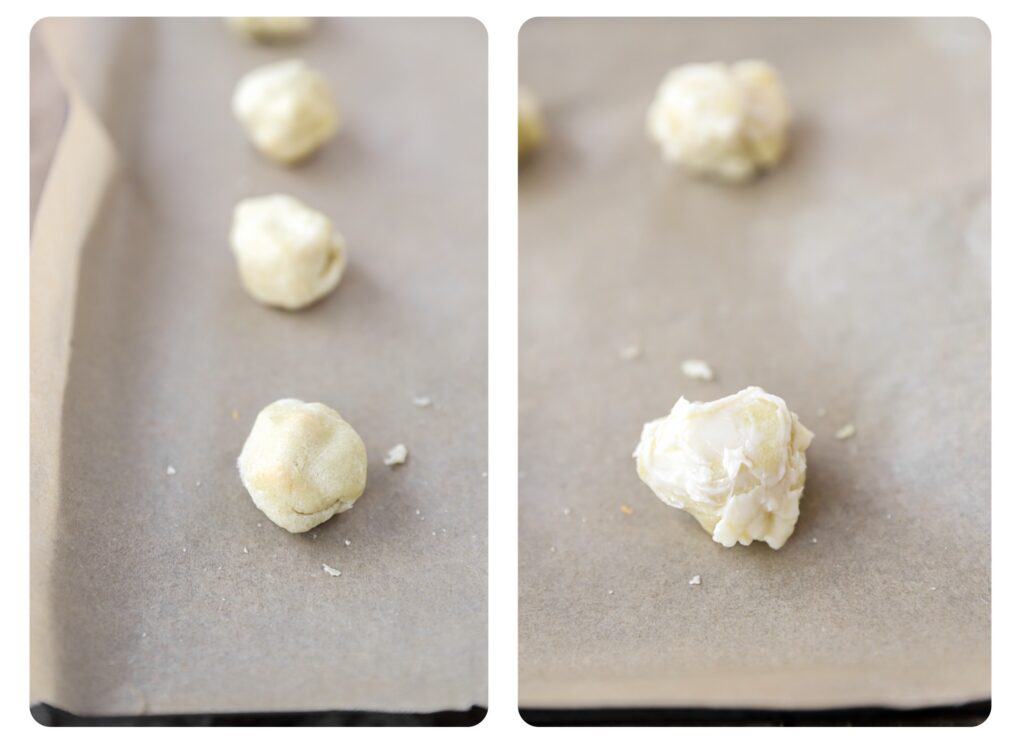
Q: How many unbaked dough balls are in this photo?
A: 7